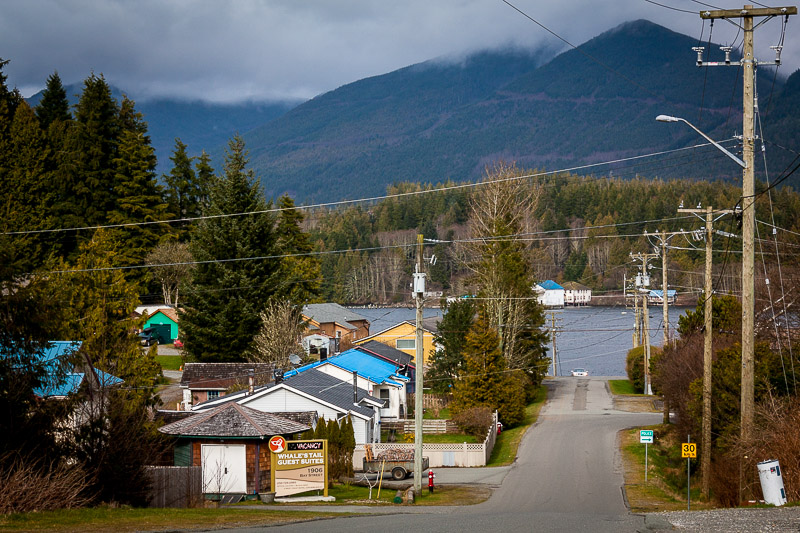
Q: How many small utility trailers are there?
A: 1